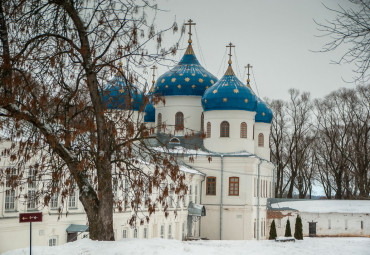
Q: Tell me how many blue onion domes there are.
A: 5